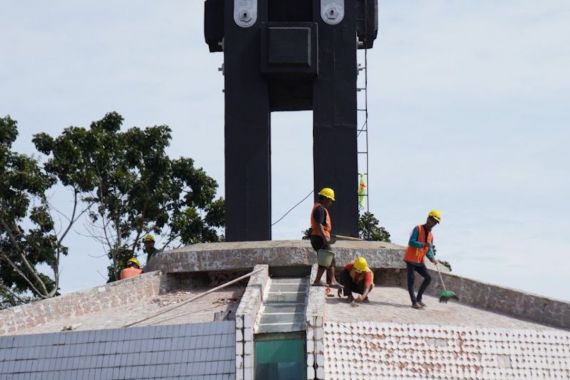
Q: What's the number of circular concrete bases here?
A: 1